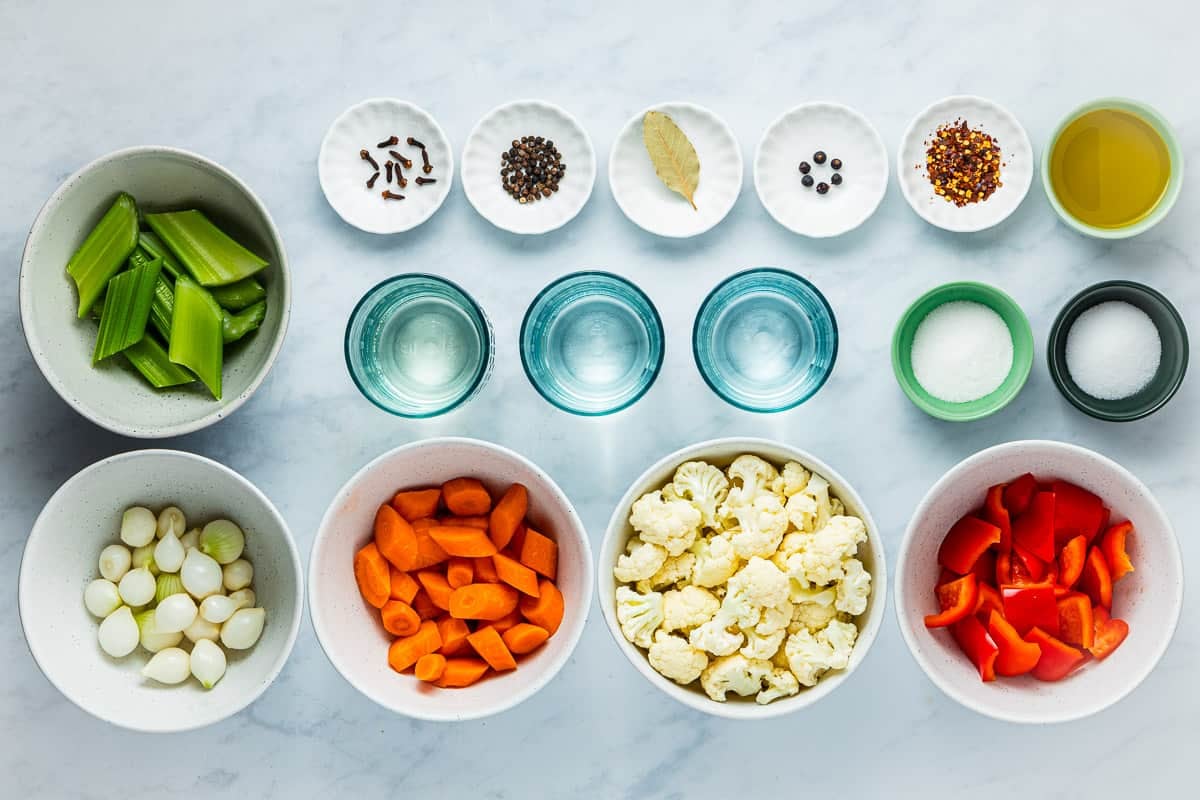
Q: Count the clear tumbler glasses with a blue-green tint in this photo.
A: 3